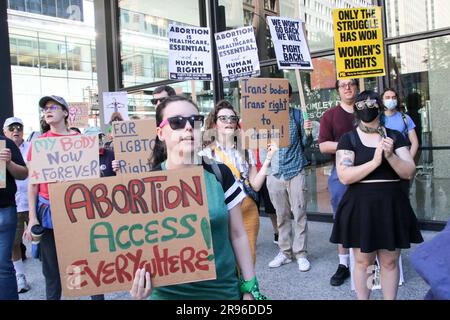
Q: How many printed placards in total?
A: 4